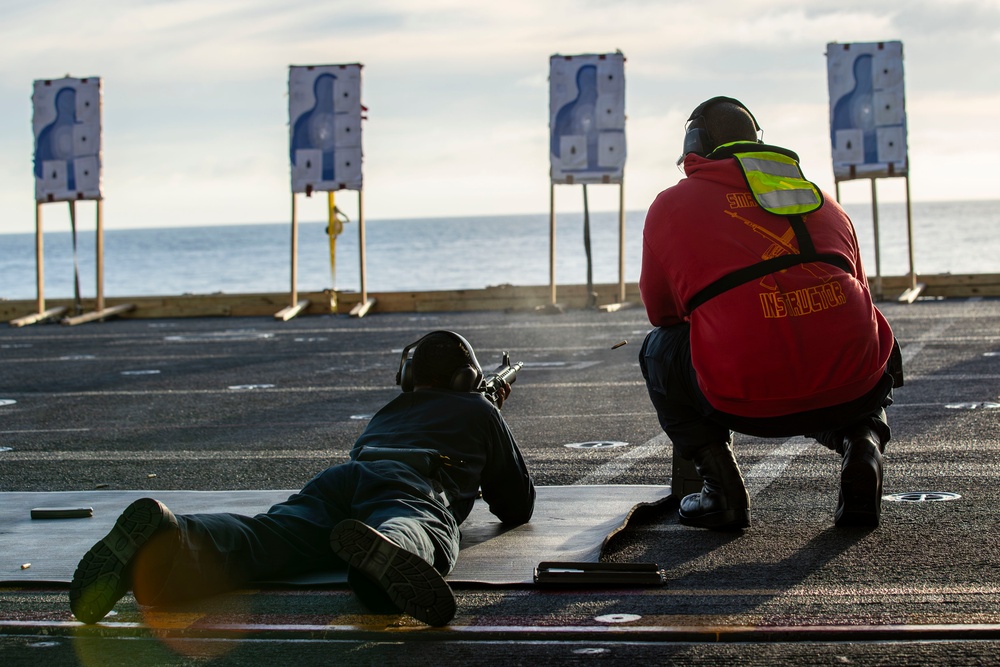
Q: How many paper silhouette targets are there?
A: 4